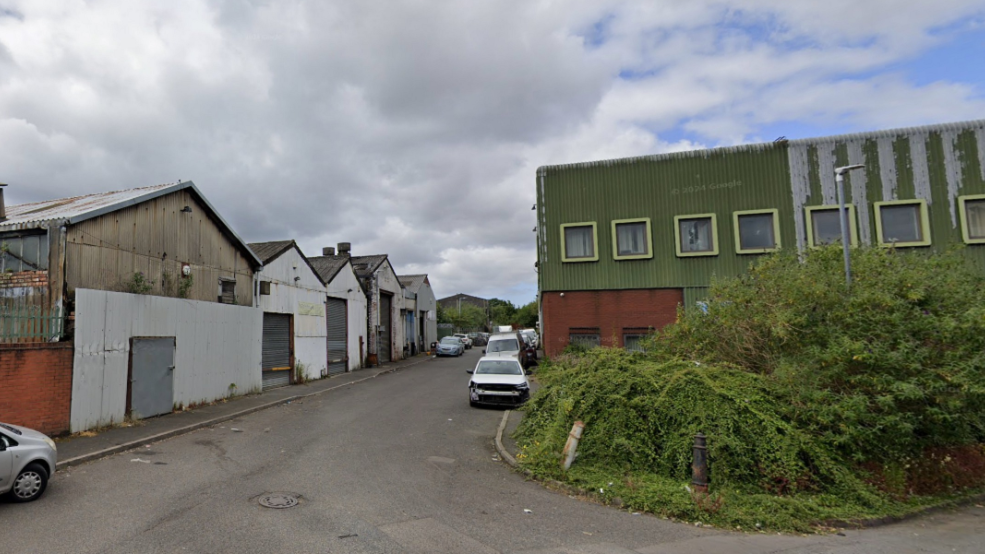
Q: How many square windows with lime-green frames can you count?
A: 7